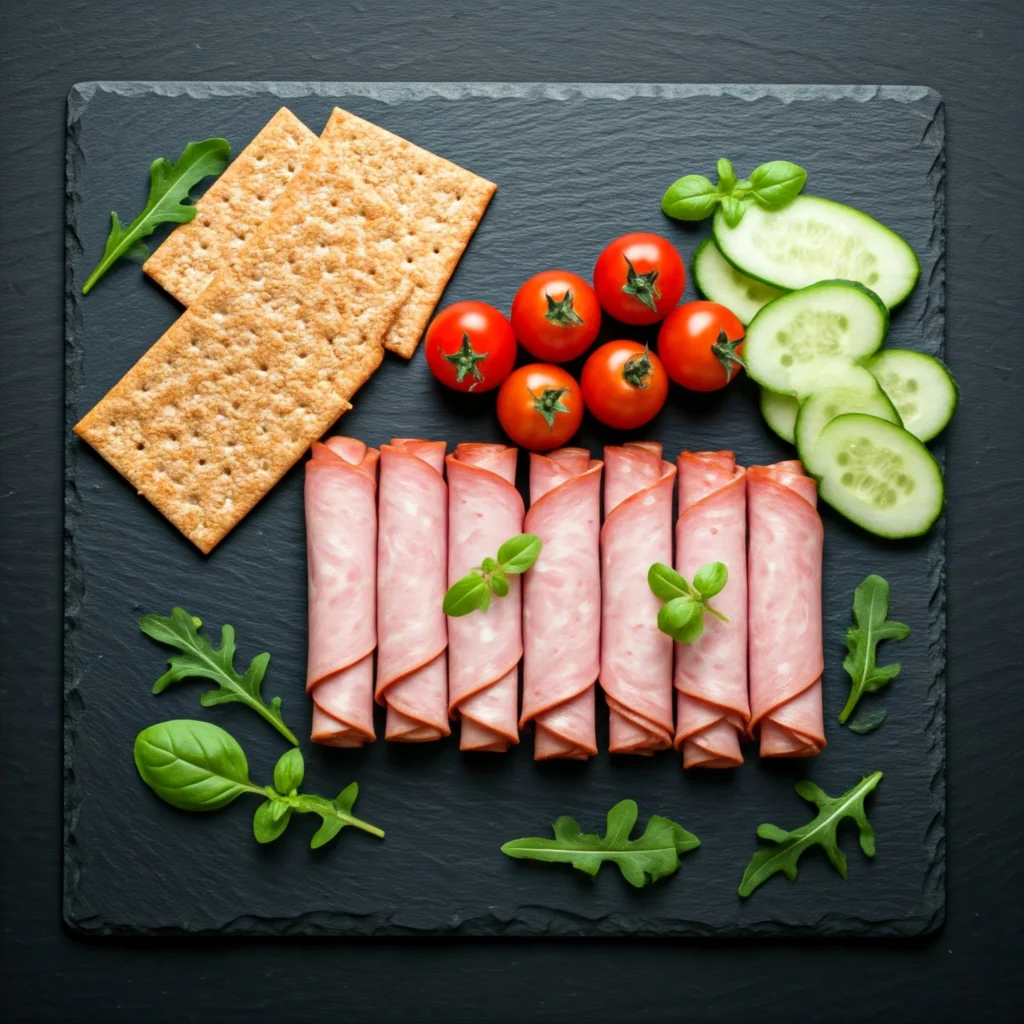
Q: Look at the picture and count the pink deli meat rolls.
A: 7